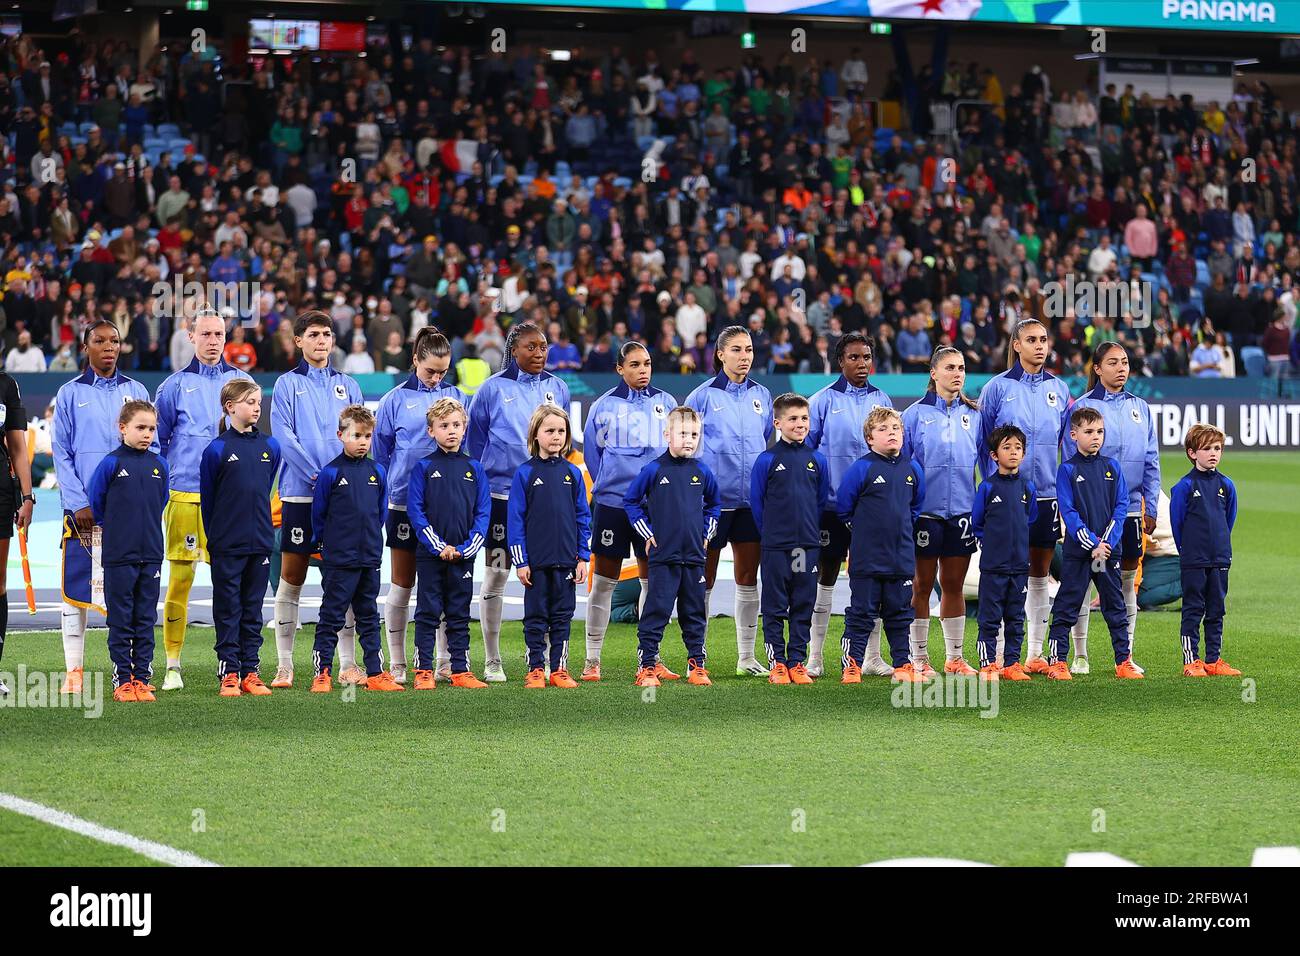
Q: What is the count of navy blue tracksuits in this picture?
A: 11